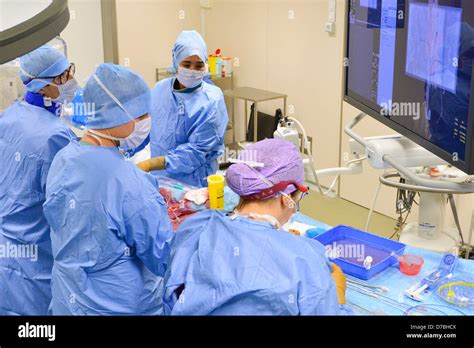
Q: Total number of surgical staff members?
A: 4